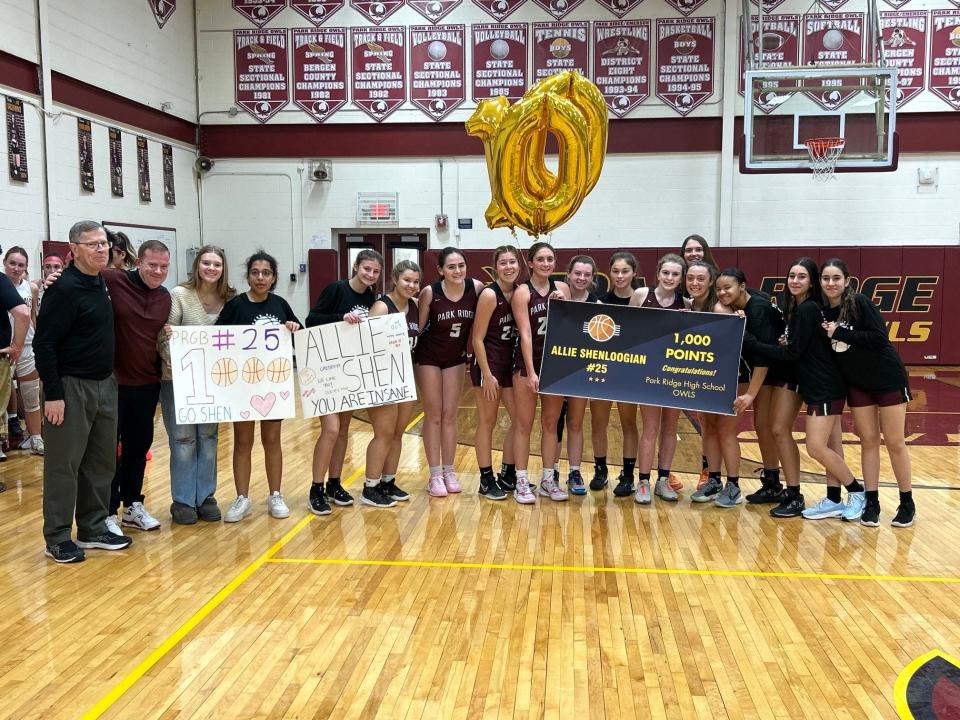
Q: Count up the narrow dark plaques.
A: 5